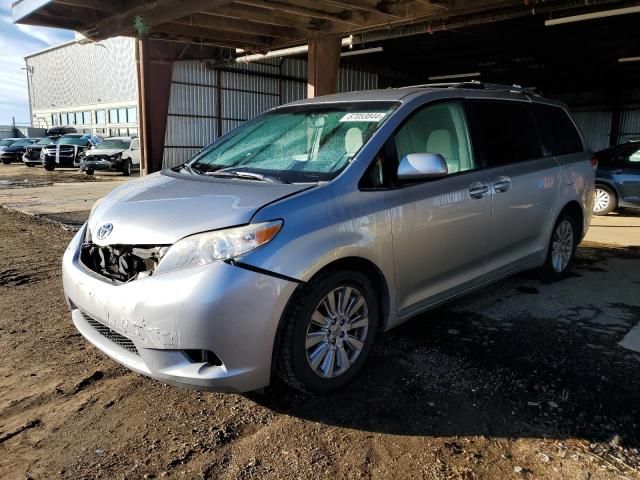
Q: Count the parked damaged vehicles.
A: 2